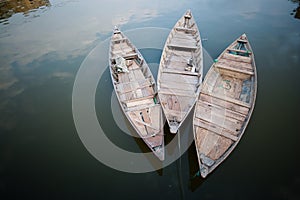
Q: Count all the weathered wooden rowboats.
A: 3